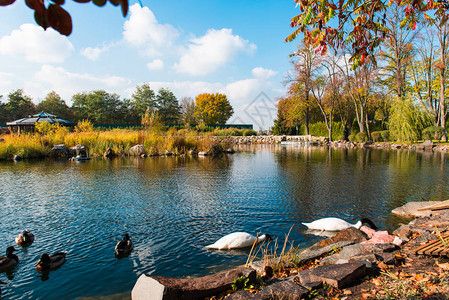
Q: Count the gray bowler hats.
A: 0